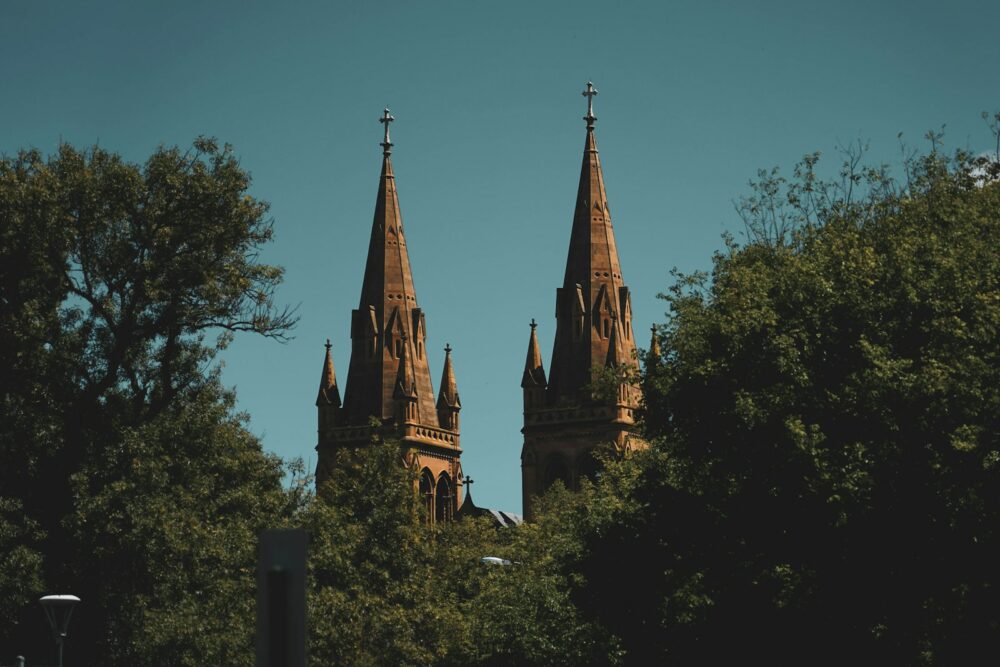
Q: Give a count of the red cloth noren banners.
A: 0